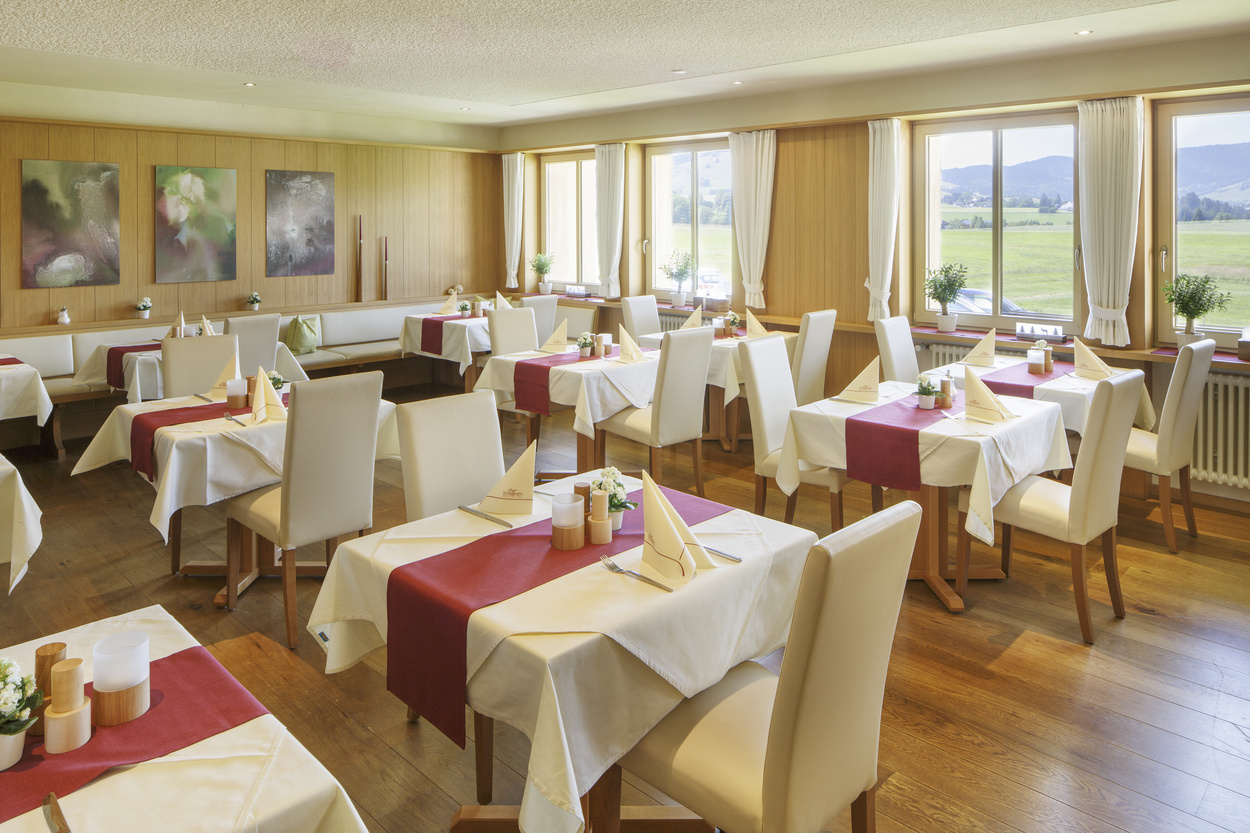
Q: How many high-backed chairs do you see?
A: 14